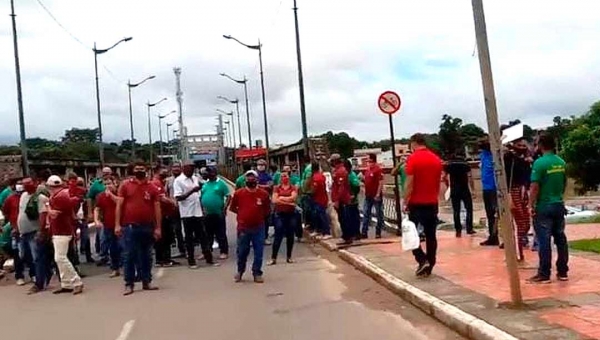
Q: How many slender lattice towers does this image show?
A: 1